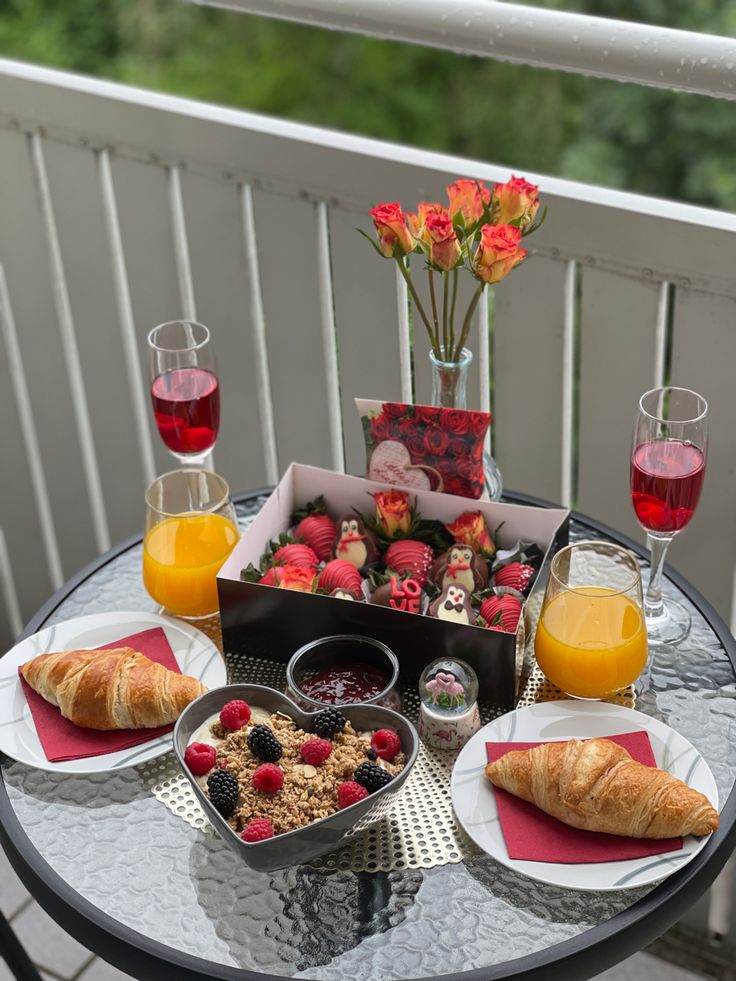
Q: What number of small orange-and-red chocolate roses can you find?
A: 3